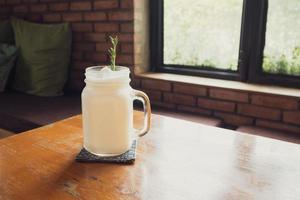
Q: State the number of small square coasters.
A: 1